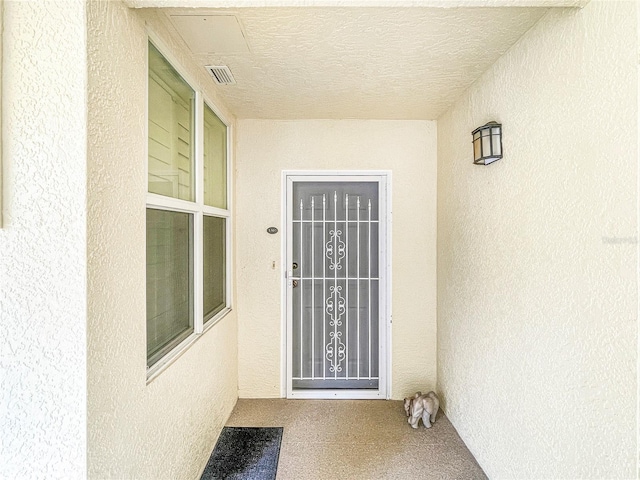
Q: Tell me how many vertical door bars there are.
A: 7